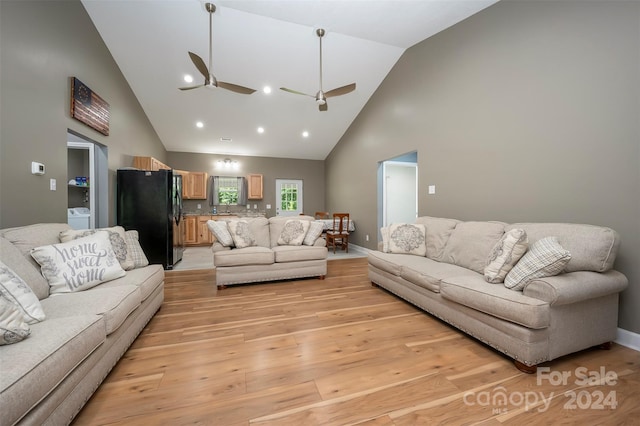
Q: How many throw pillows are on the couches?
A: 13